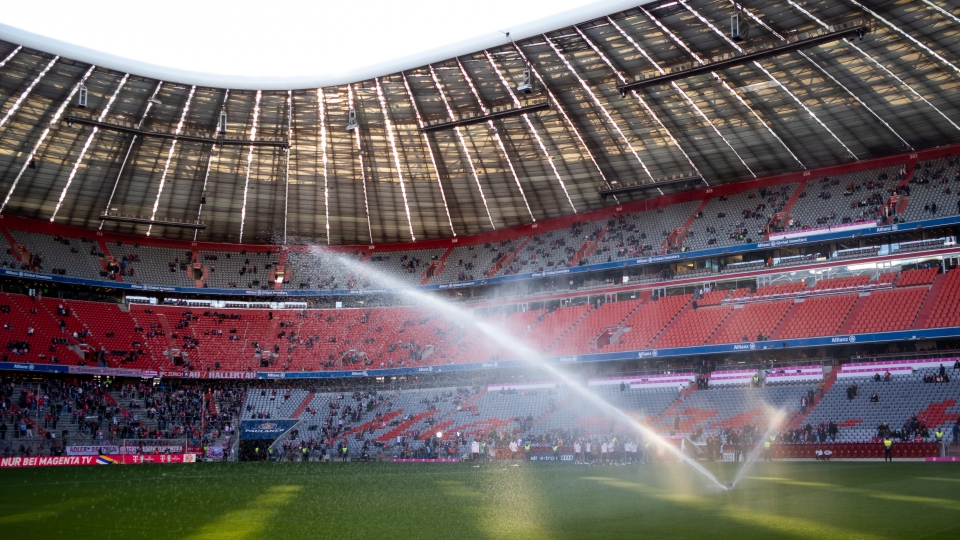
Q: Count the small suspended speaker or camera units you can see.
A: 5